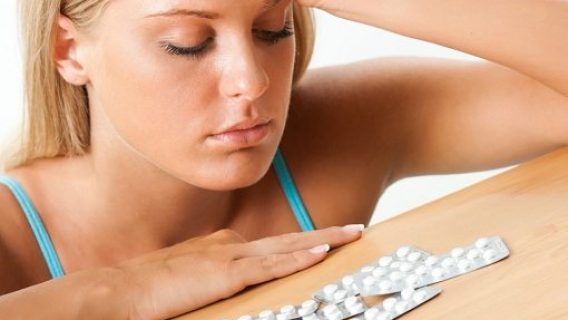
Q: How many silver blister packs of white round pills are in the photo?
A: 5